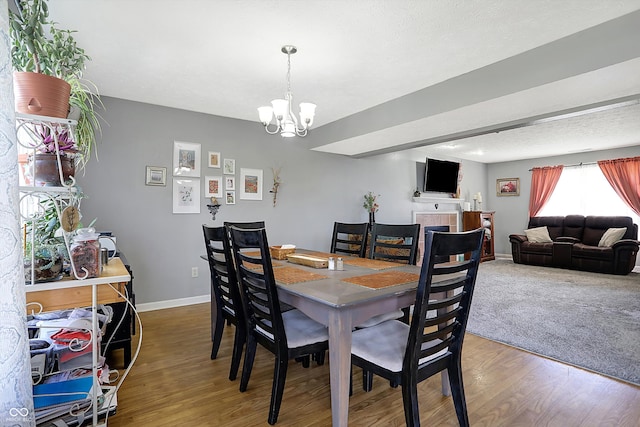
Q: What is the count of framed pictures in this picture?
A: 10